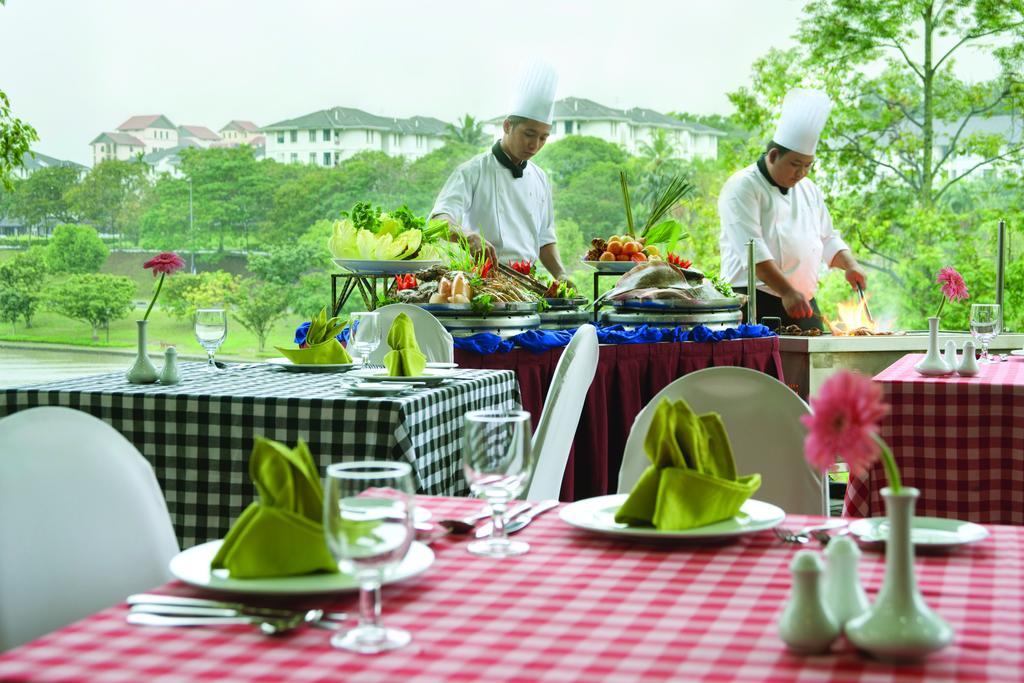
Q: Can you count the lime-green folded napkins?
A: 4